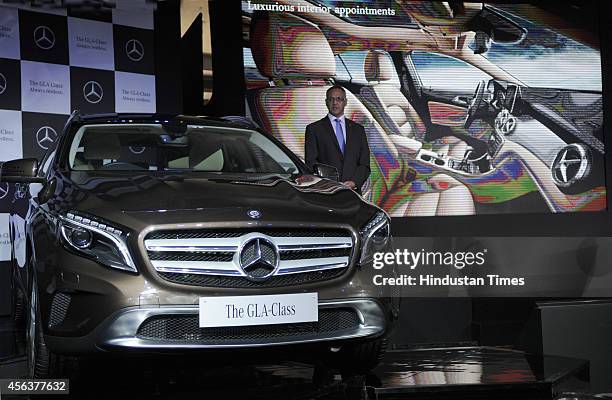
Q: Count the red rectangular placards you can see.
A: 0